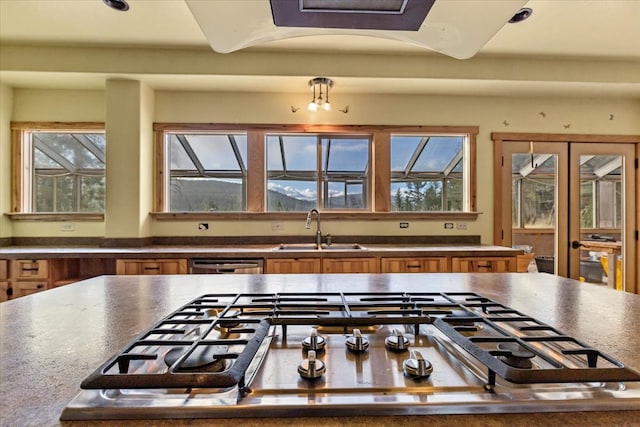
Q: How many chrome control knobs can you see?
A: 5